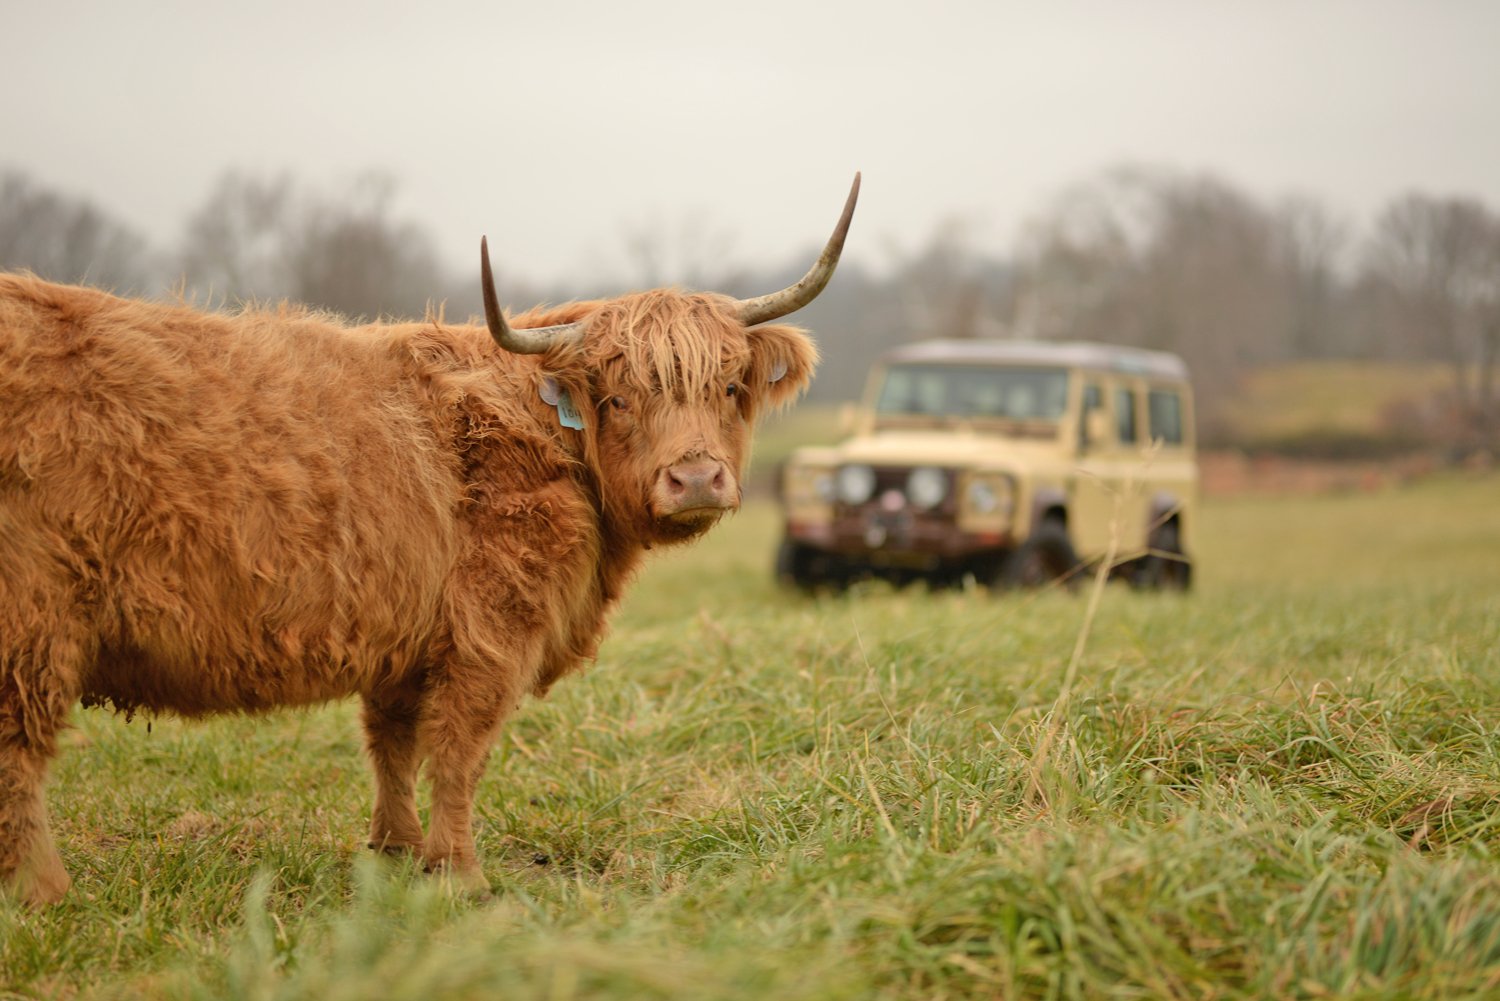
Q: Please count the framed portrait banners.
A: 0